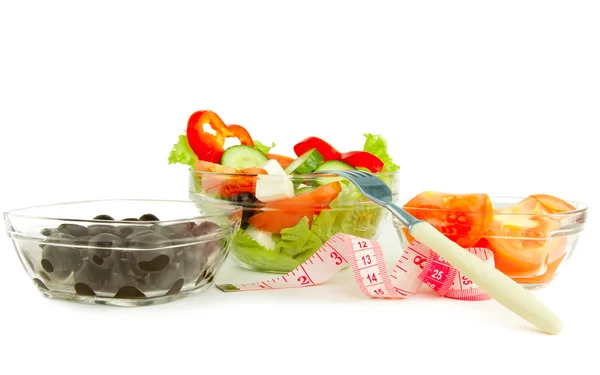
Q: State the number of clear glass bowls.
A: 3